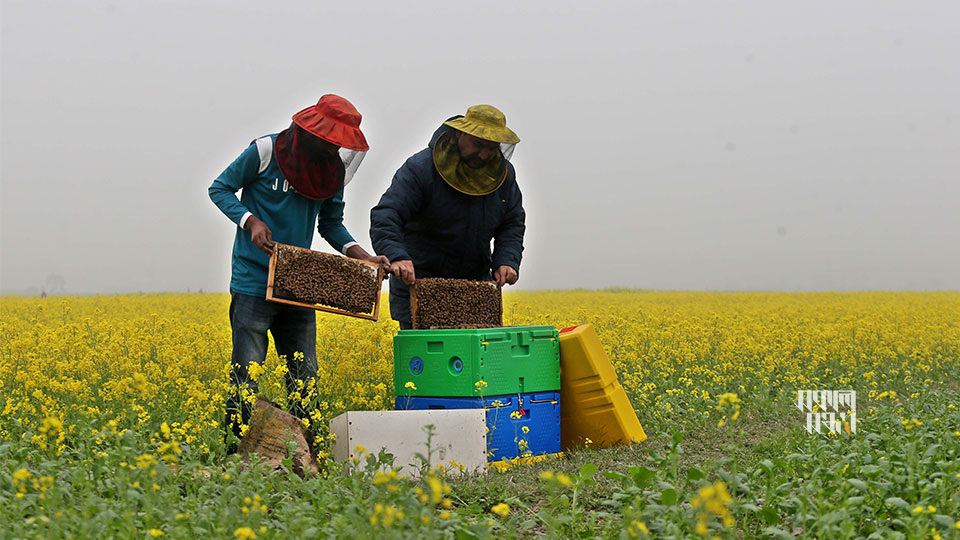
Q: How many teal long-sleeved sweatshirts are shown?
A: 1